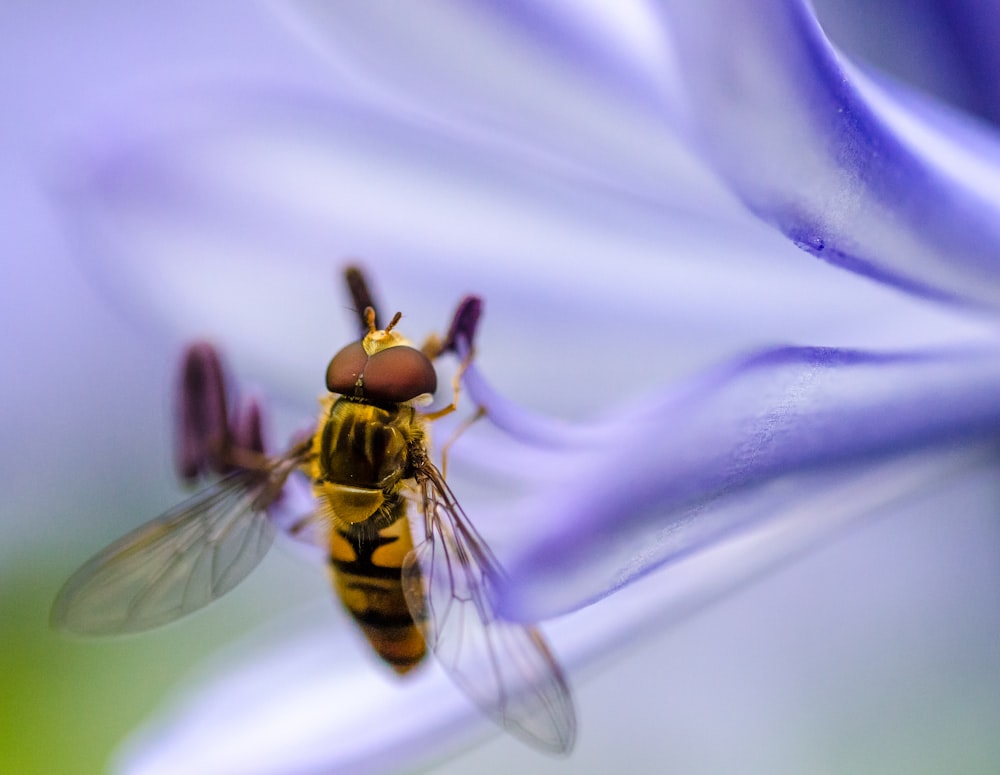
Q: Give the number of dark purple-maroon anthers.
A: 4